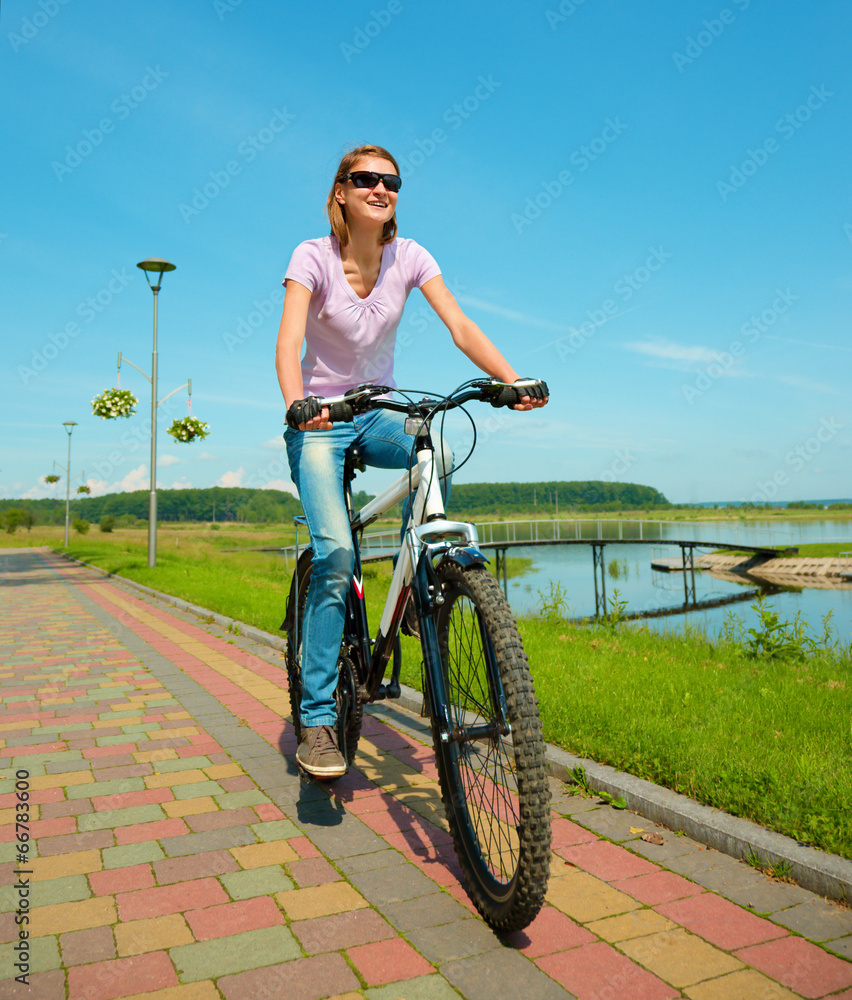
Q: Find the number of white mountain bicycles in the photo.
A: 1